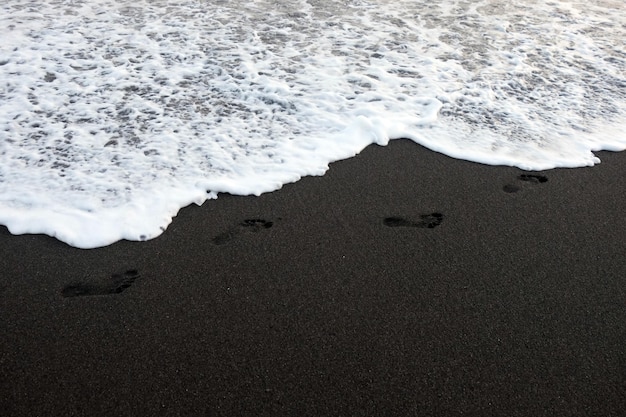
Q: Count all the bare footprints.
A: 4